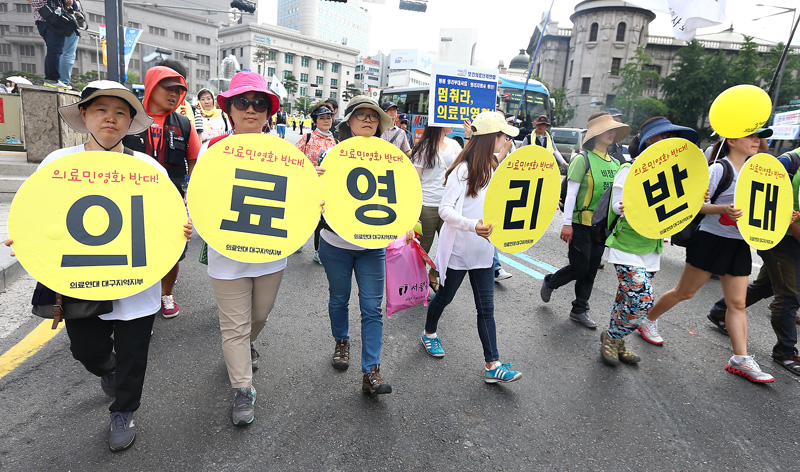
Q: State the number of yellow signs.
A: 6